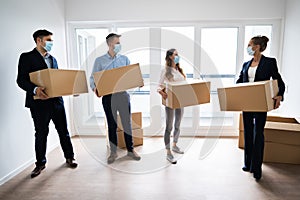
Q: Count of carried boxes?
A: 4